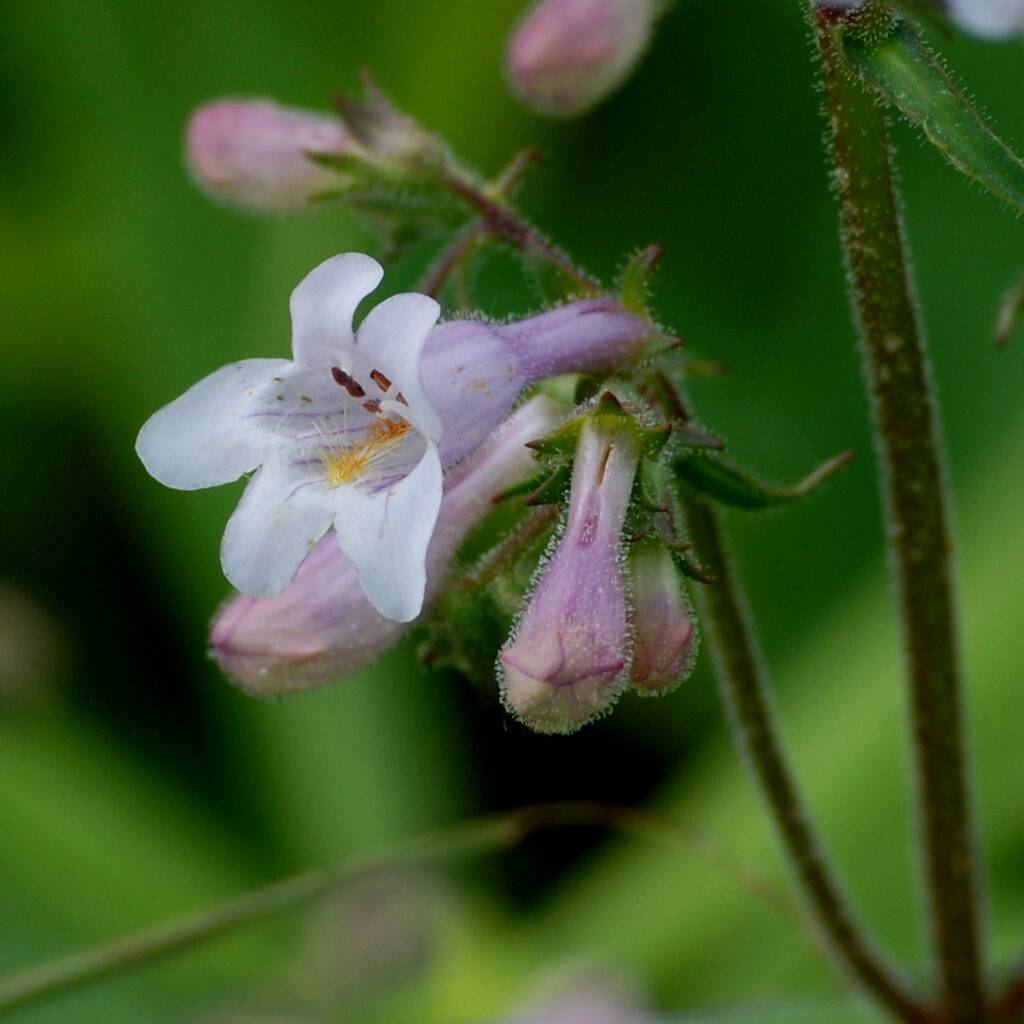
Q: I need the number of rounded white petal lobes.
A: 5